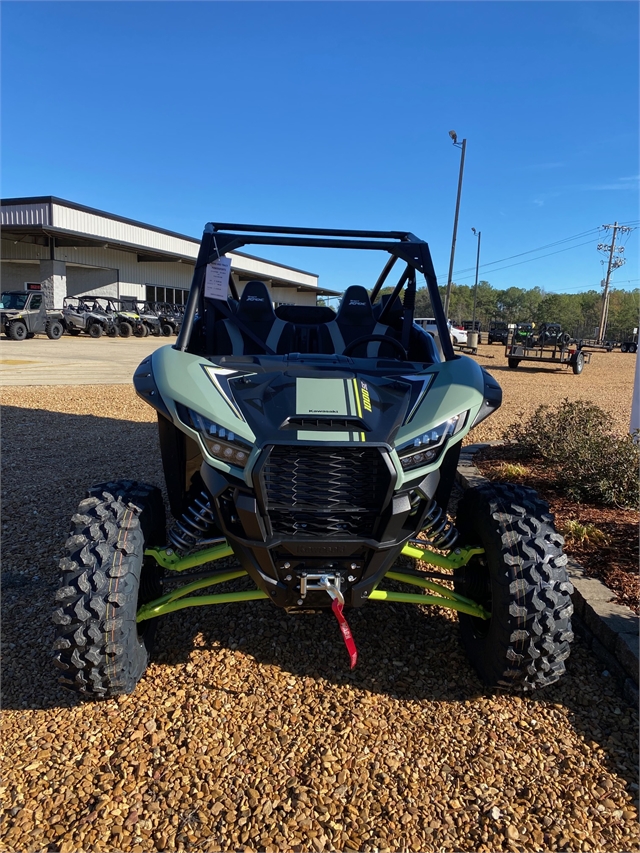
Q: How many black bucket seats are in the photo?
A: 2